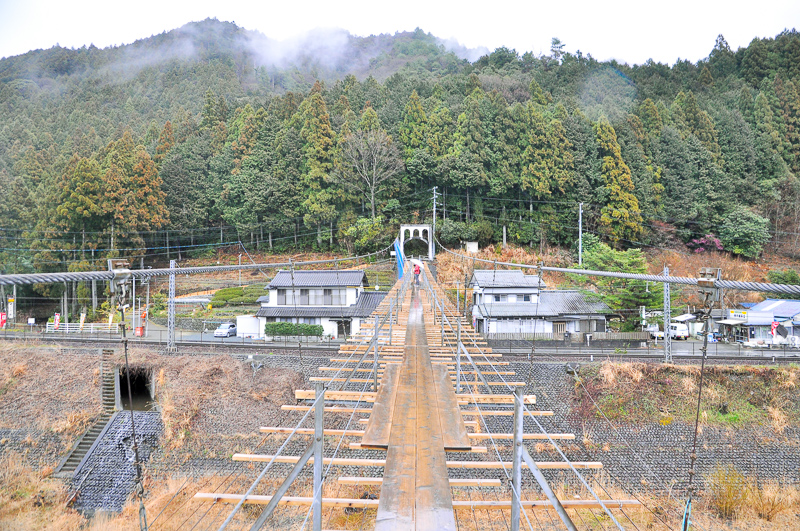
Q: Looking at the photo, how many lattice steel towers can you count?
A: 2